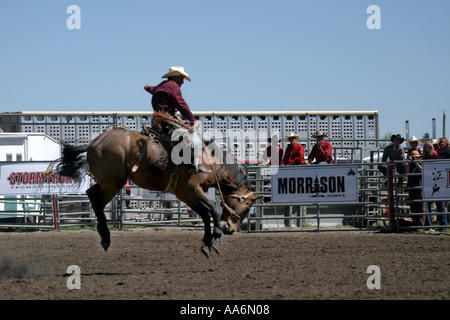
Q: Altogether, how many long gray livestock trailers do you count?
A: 1